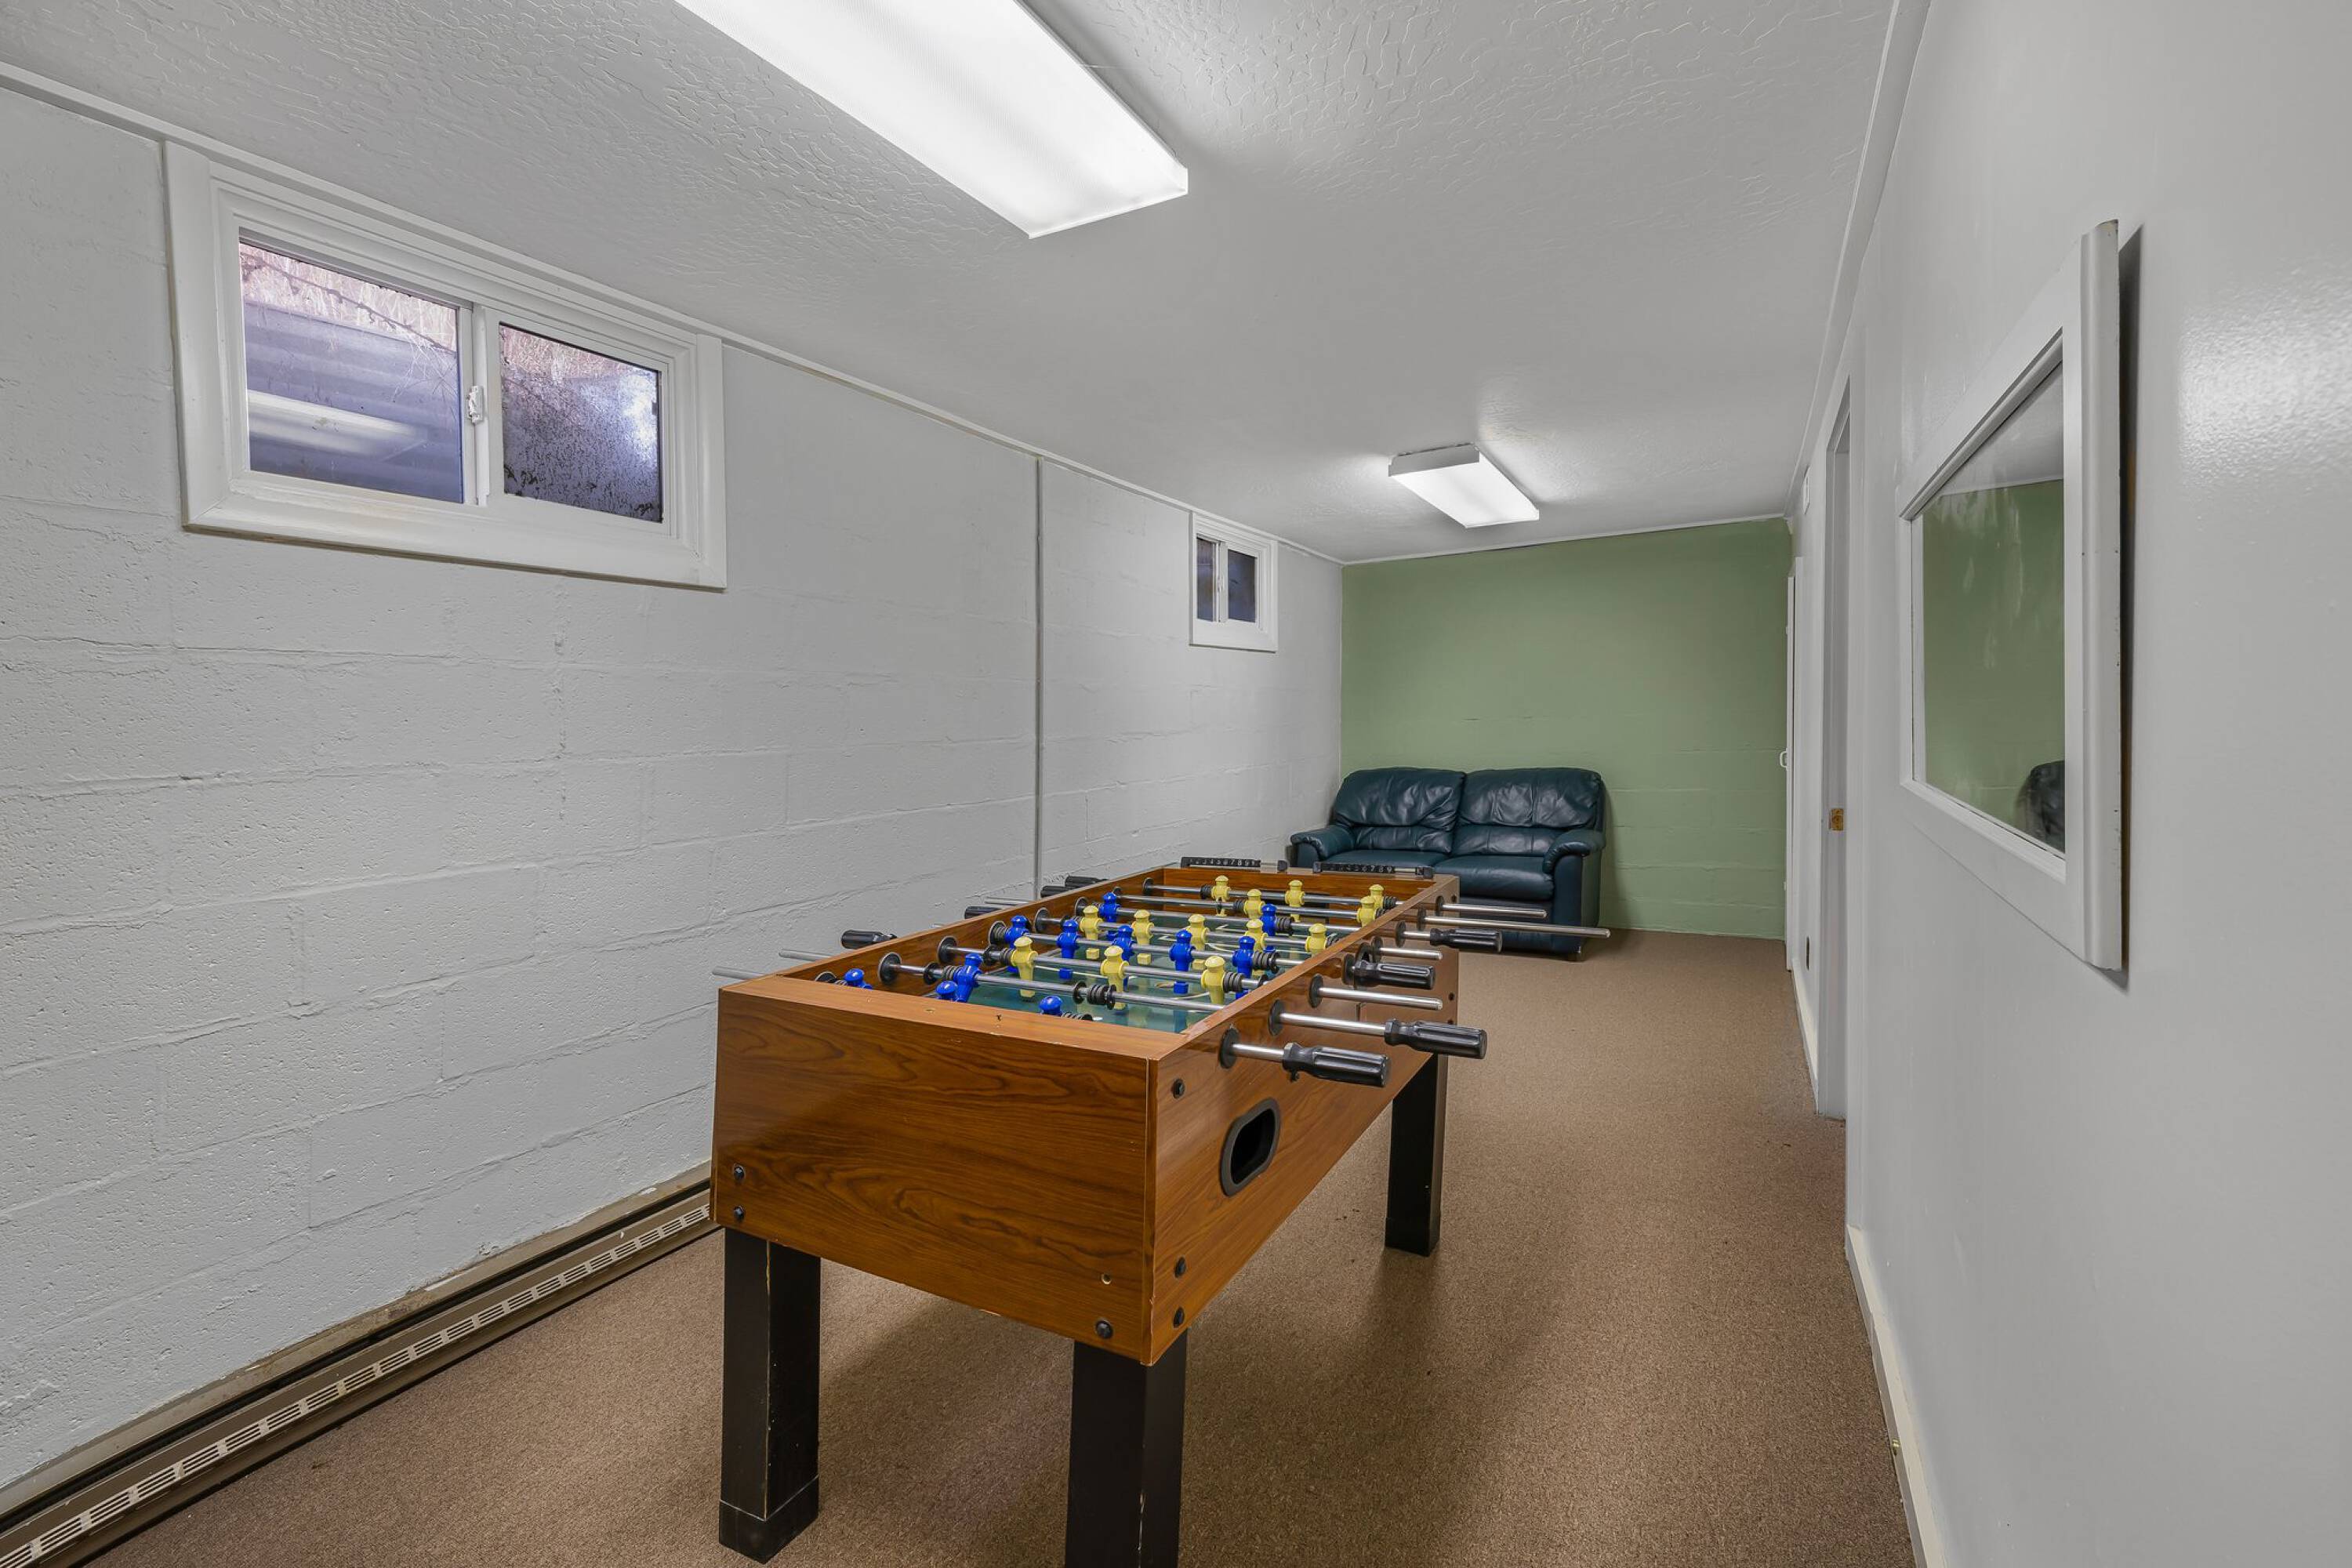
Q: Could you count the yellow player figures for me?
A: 13